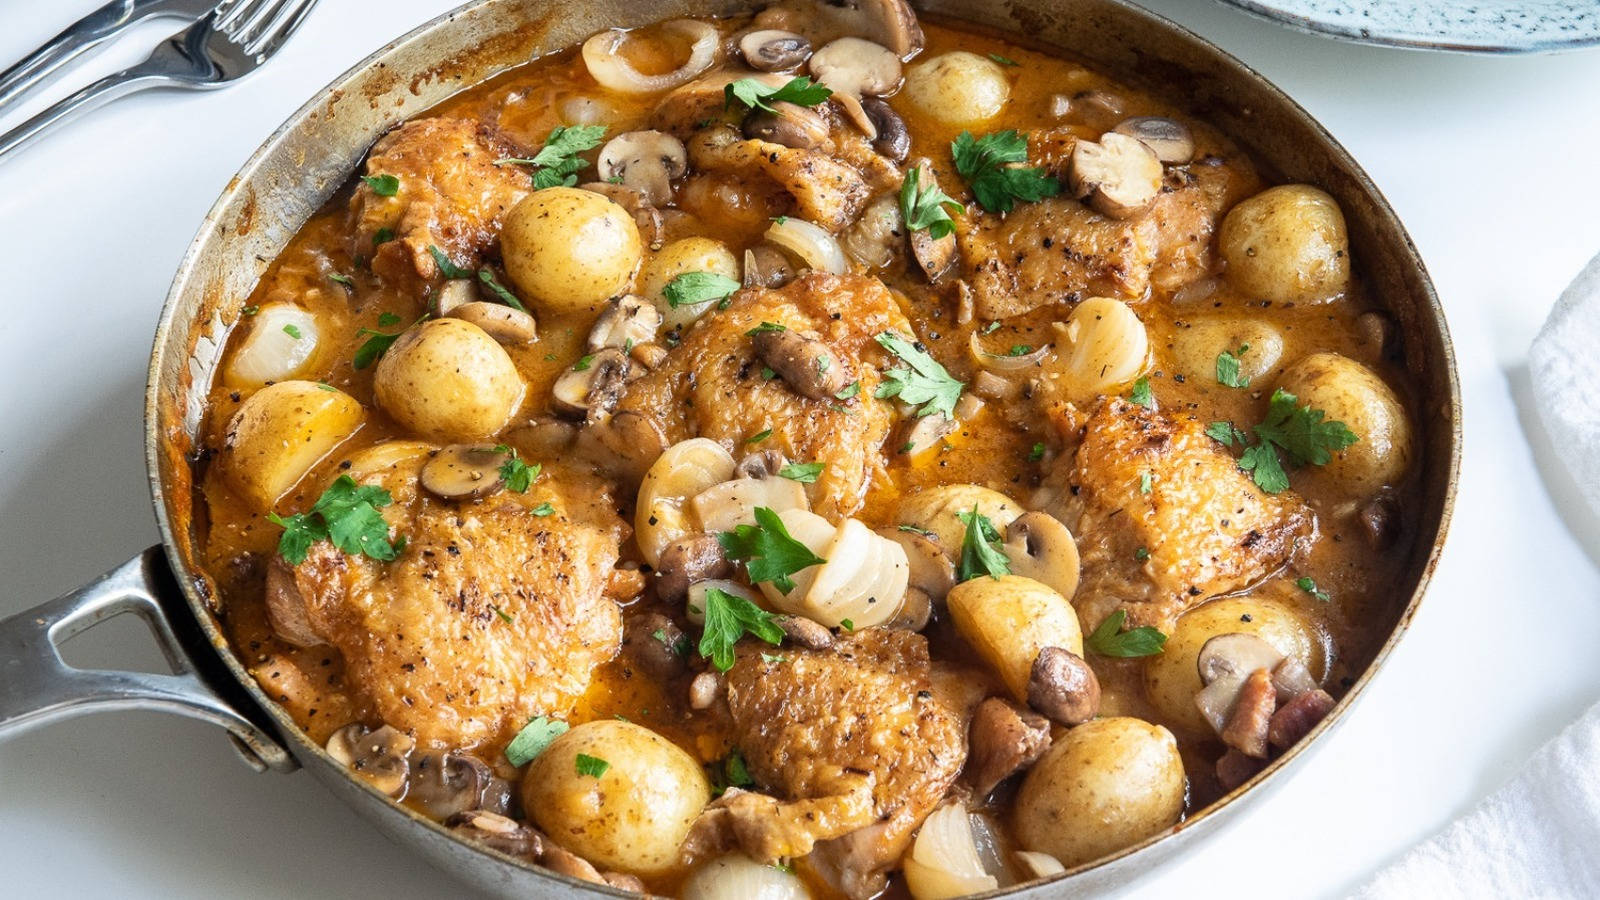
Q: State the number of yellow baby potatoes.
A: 13